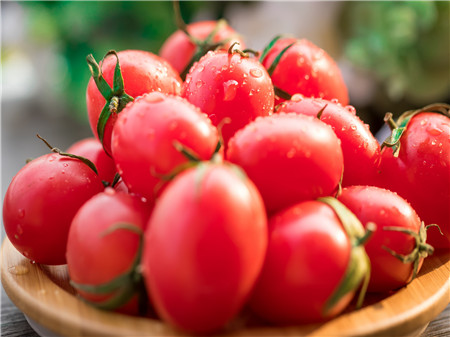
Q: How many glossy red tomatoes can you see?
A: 14